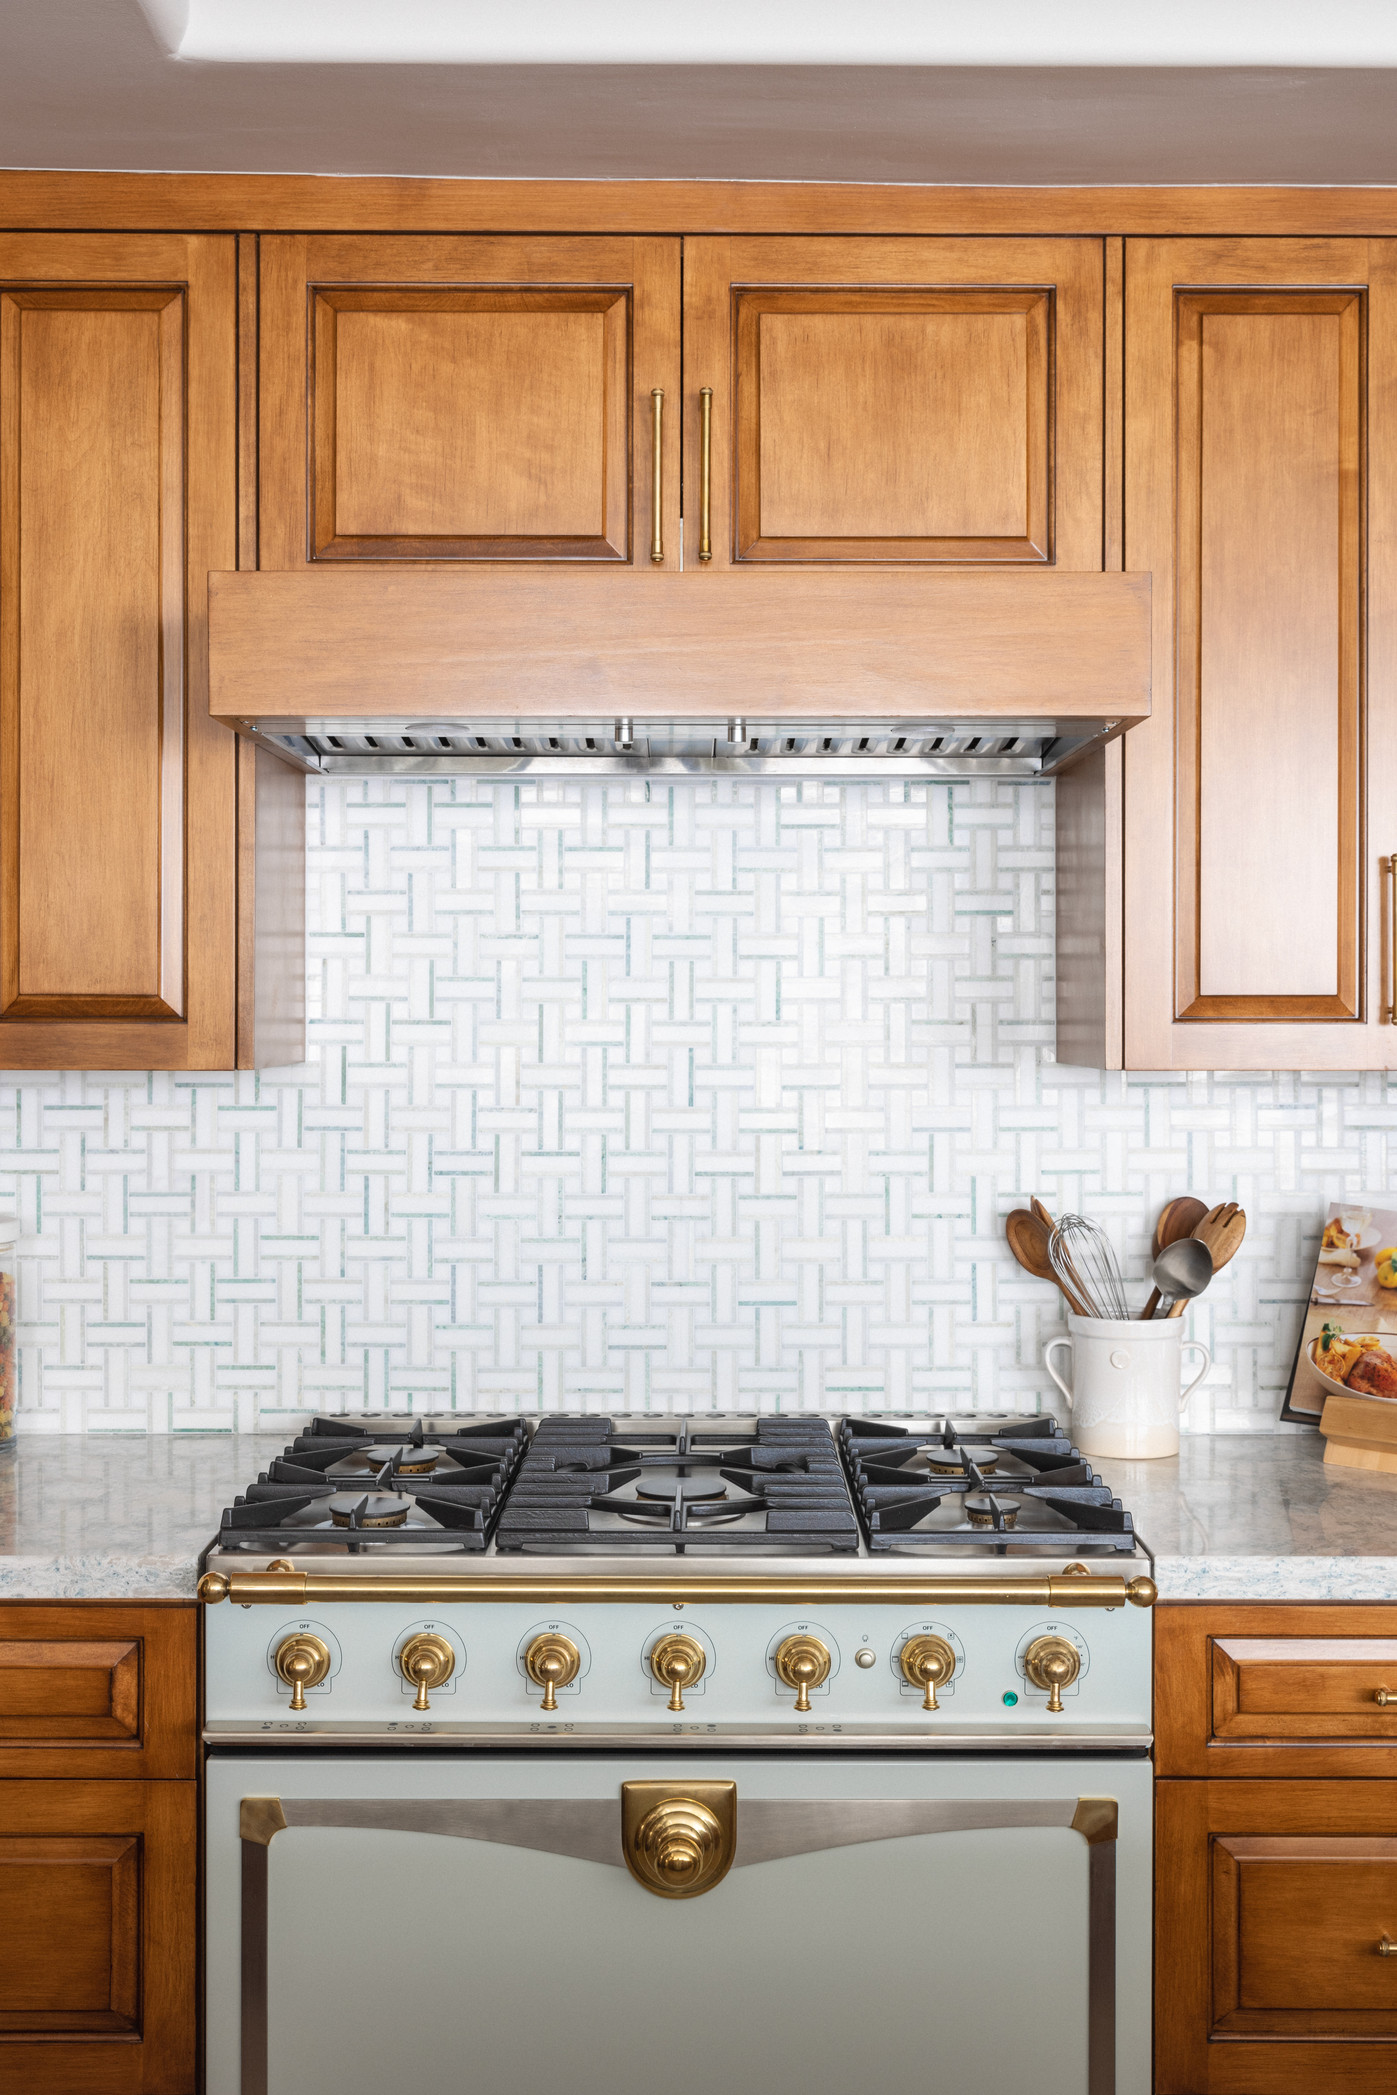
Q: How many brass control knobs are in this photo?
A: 7